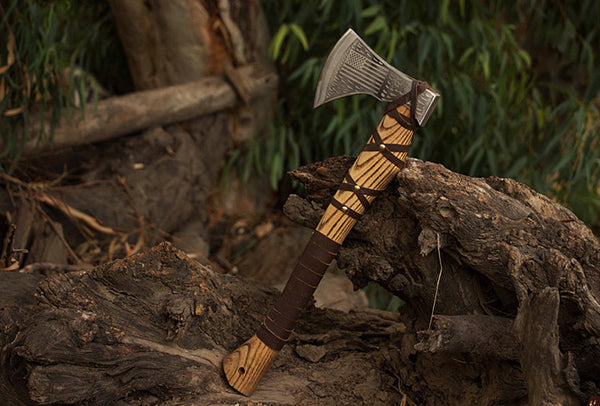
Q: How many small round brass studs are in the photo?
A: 3